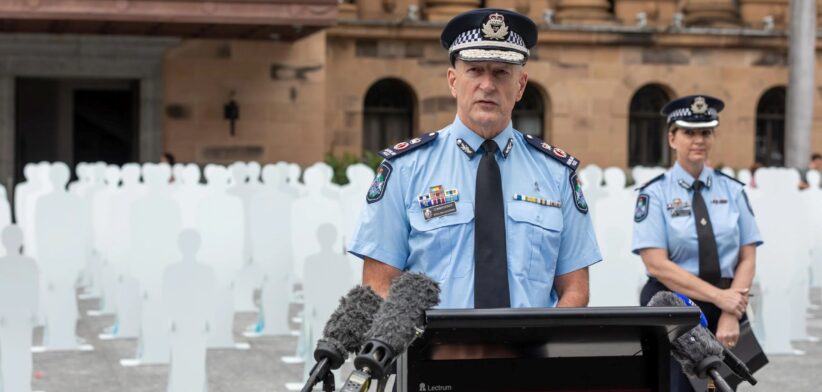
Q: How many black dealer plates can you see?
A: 0